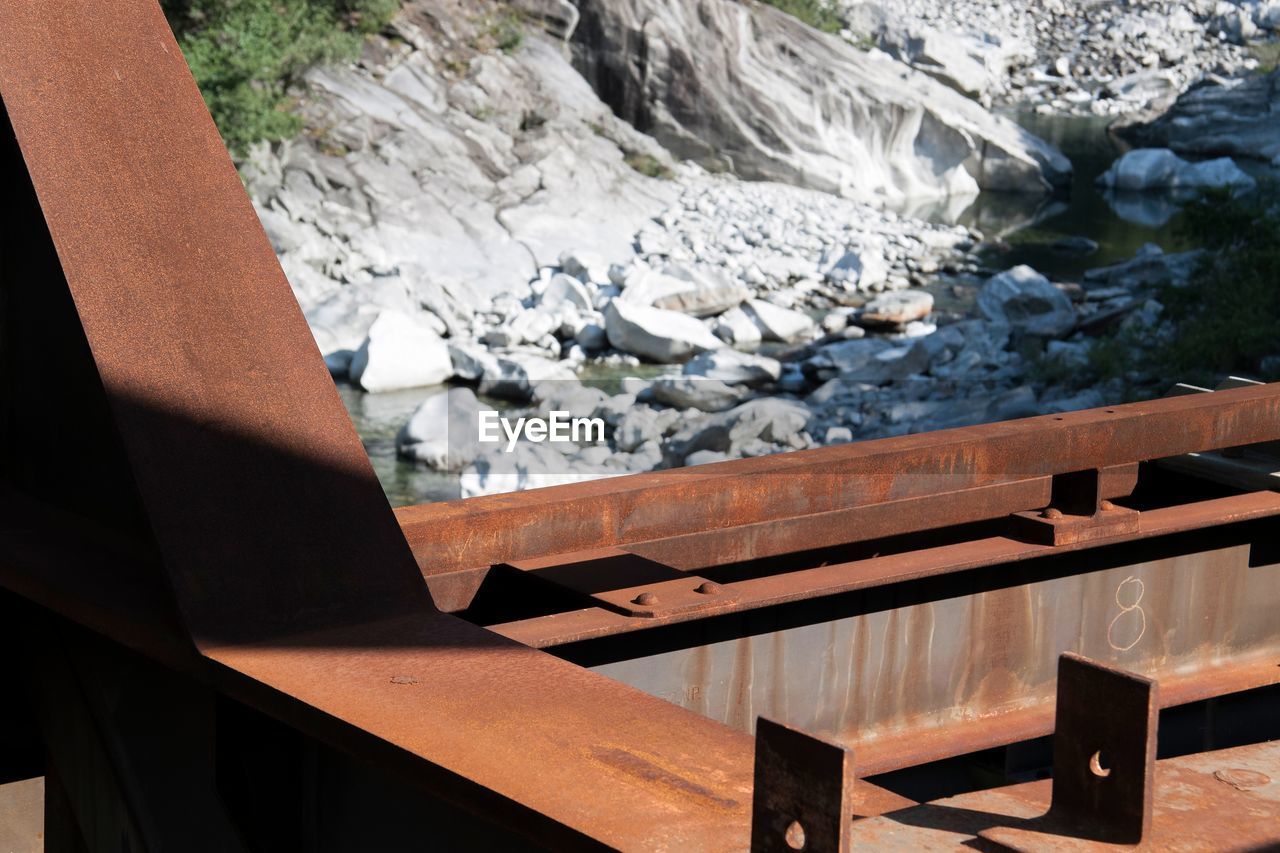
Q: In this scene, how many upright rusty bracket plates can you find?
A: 2